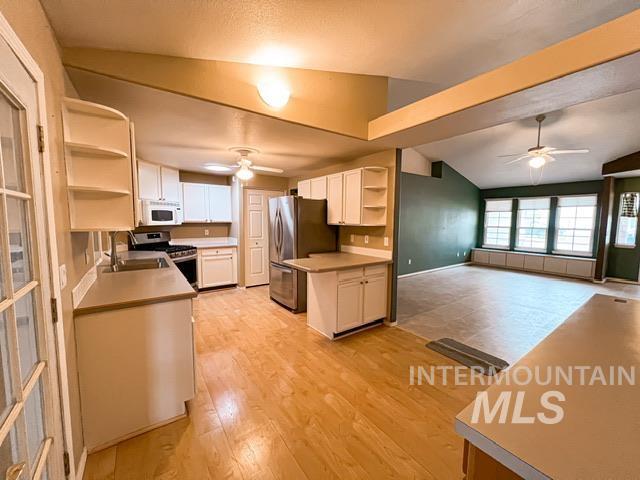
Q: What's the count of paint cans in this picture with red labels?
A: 0